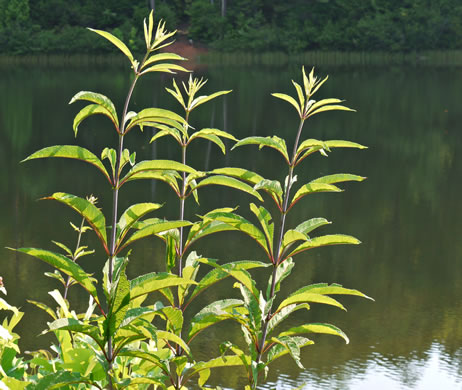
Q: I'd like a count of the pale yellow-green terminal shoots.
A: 3